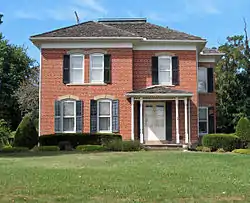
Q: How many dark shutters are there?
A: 12